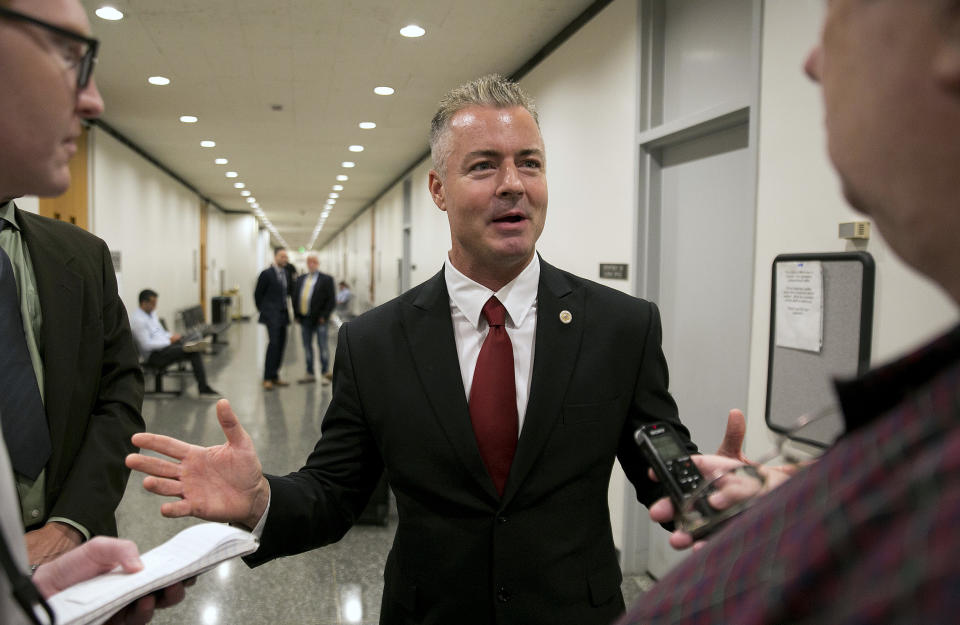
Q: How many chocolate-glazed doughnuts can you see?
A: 0